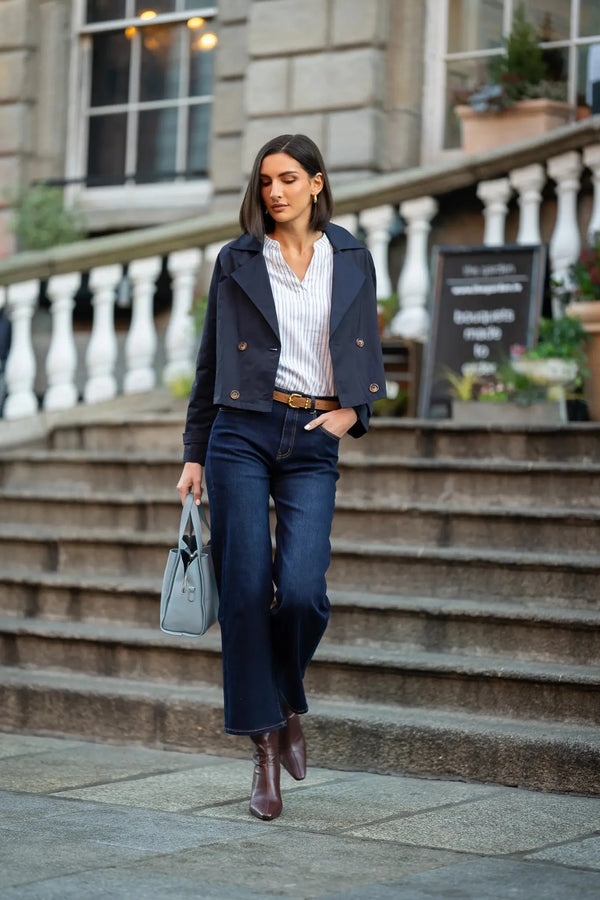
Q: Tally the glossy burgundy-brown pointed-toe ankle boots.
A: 2